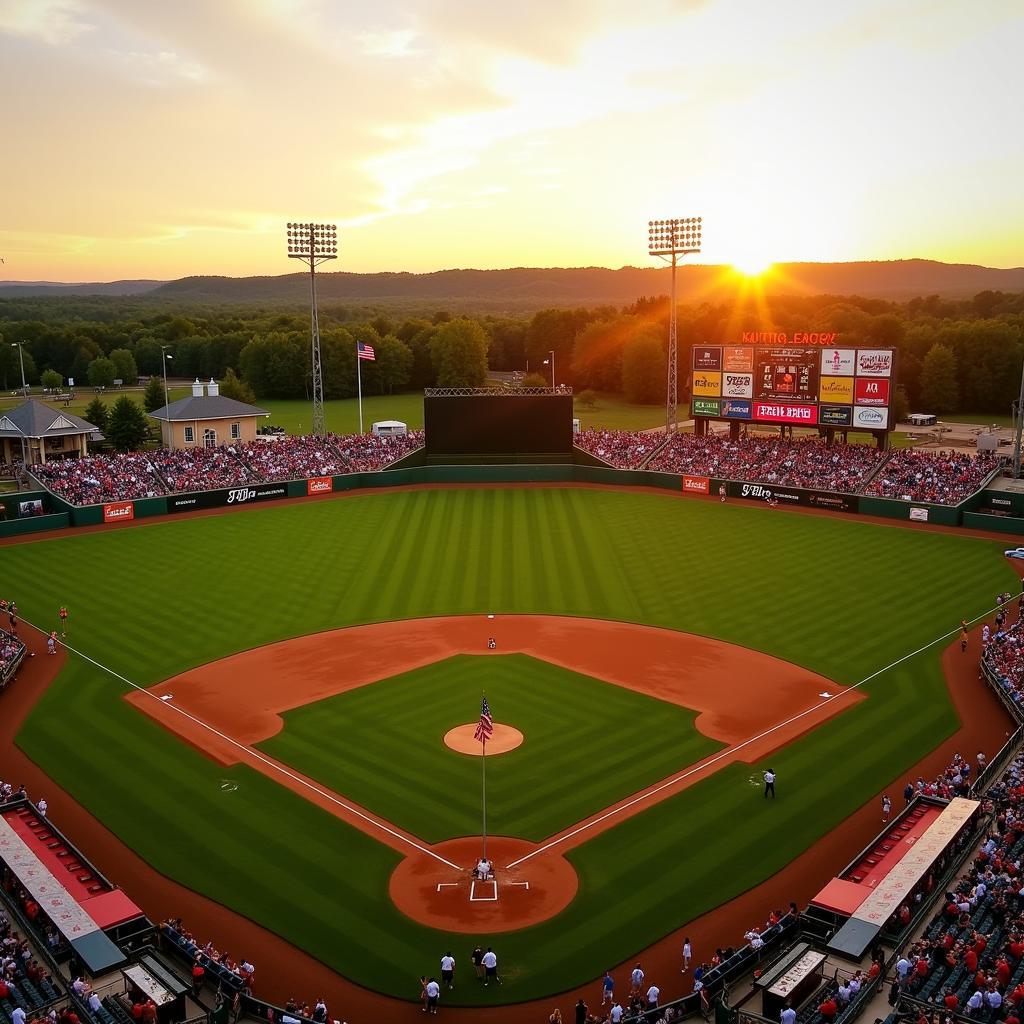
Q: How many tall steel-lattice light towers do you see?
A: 2